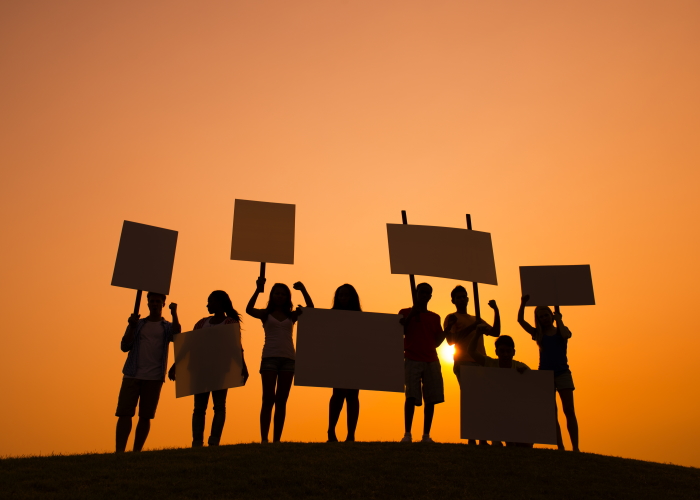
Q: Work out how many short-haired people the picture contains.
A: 4